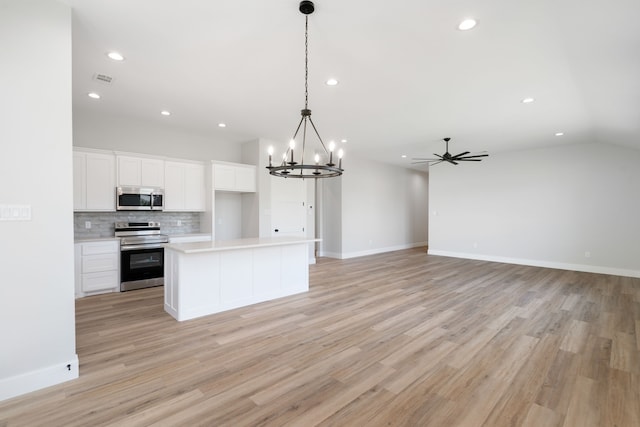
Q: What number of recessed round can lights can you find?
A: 10